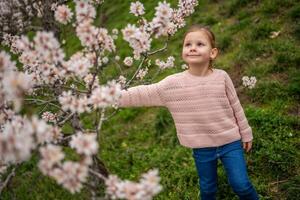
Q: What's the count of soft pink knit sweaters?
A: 1